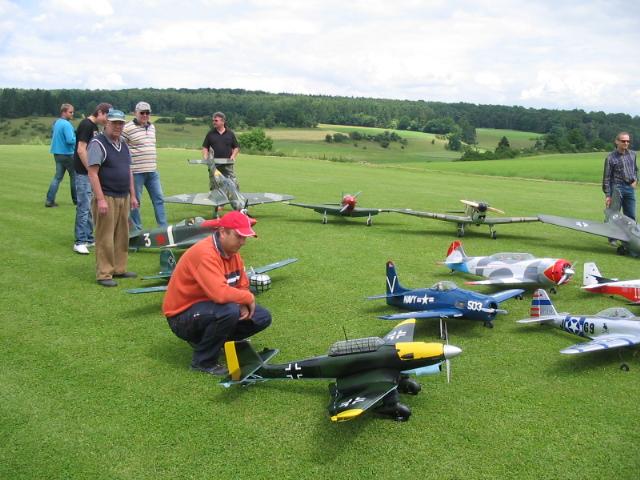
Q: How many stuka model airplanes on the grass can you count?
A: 1